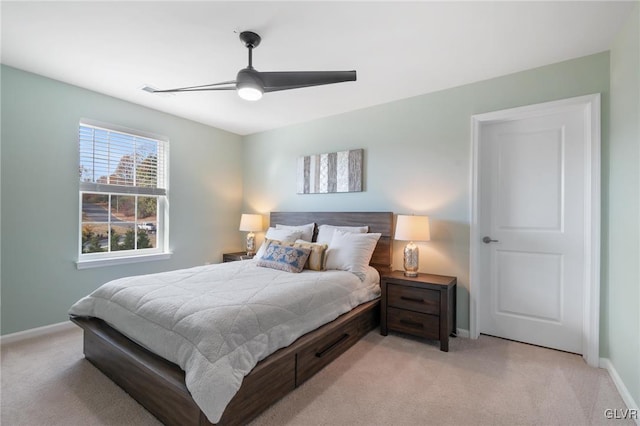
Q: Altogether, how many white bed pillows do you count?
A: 4